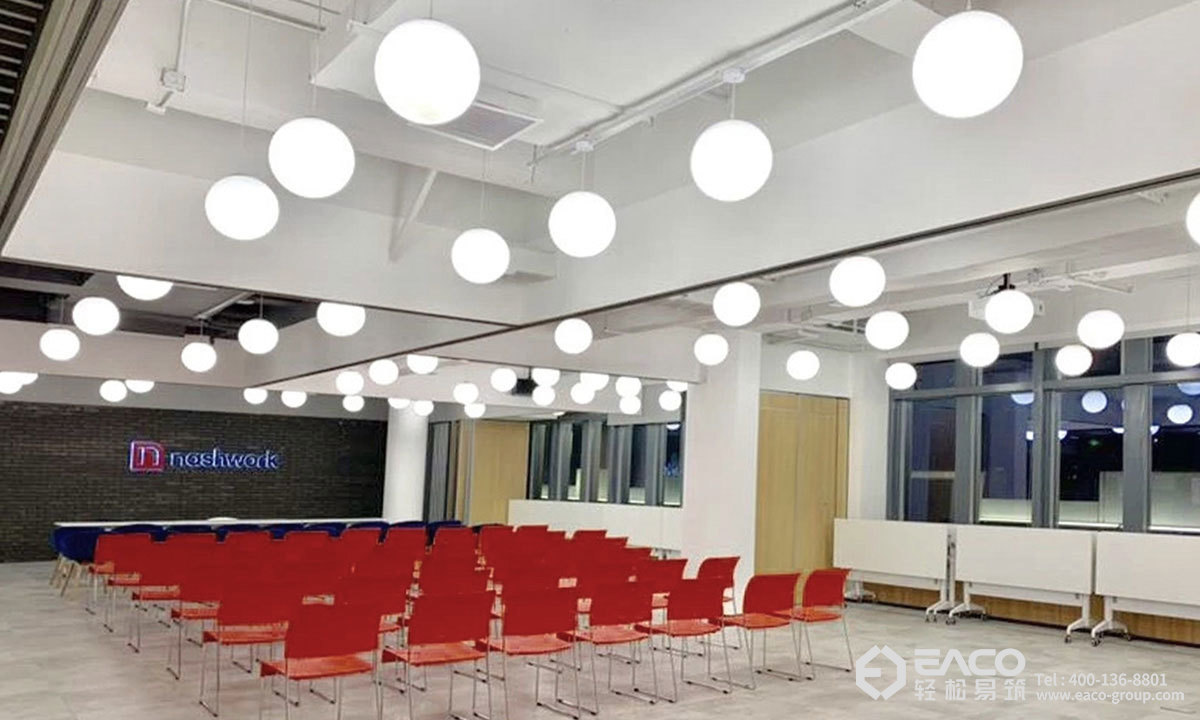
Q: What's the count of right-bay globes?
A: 13